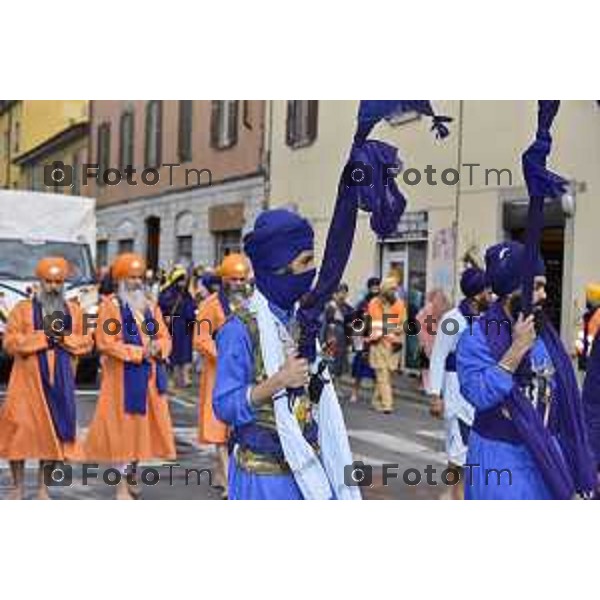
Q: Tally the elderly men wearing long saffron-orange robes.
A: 3